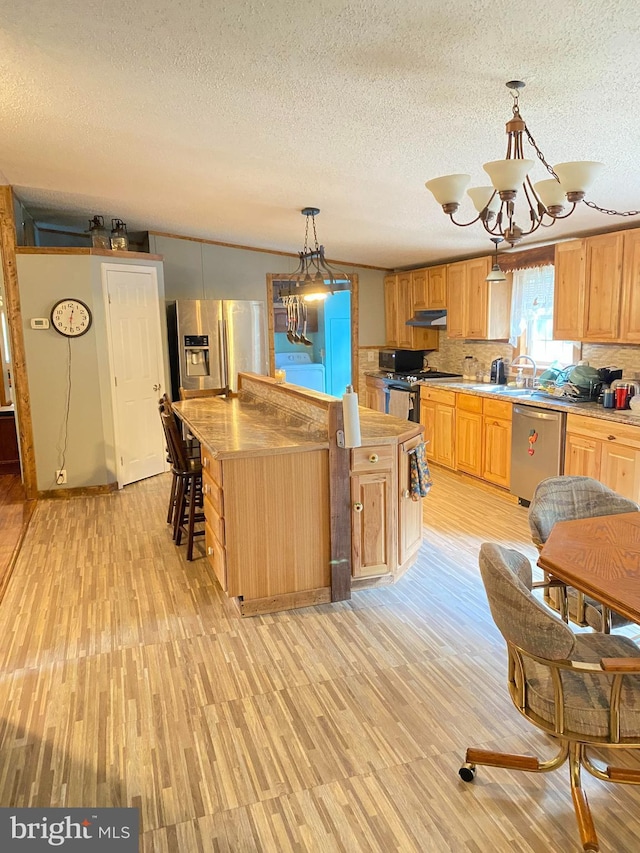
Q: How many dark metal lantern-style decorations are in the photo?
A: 2